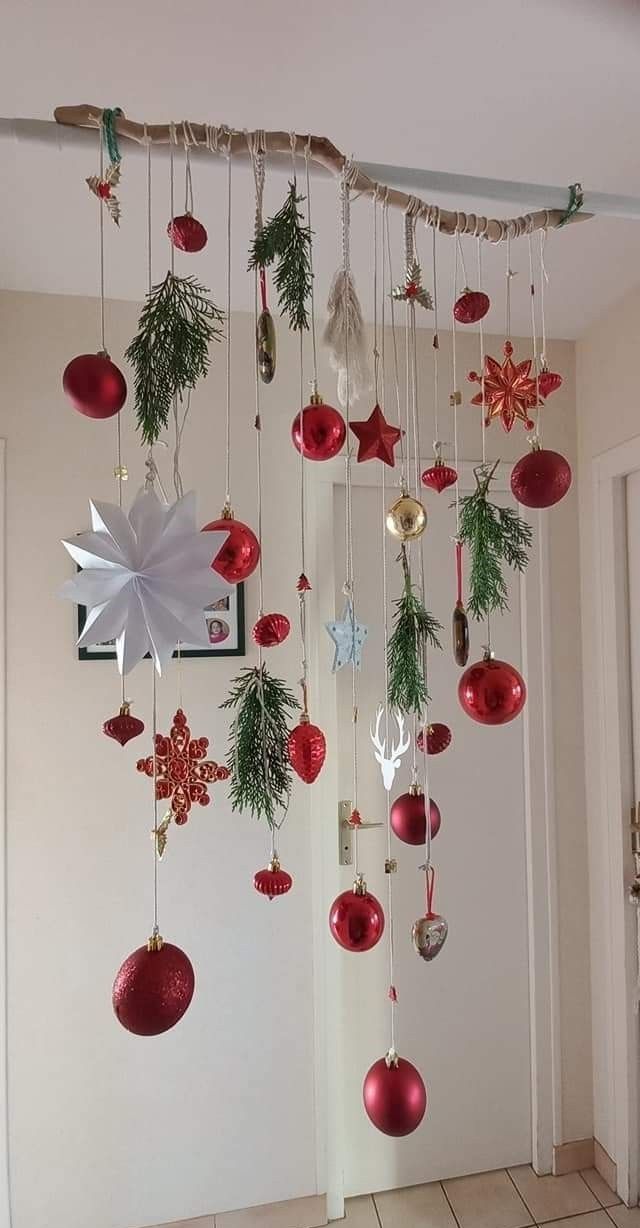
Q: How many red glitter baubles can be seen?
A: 2